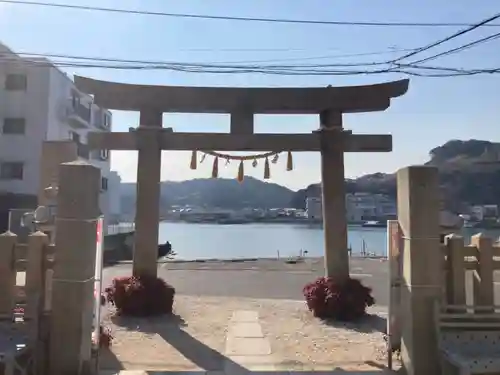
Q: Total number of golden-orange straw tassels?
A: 5